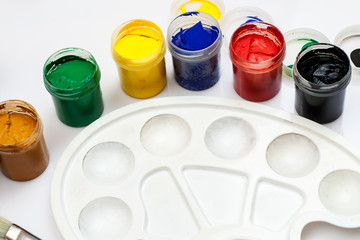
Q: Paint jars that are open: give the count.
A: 6